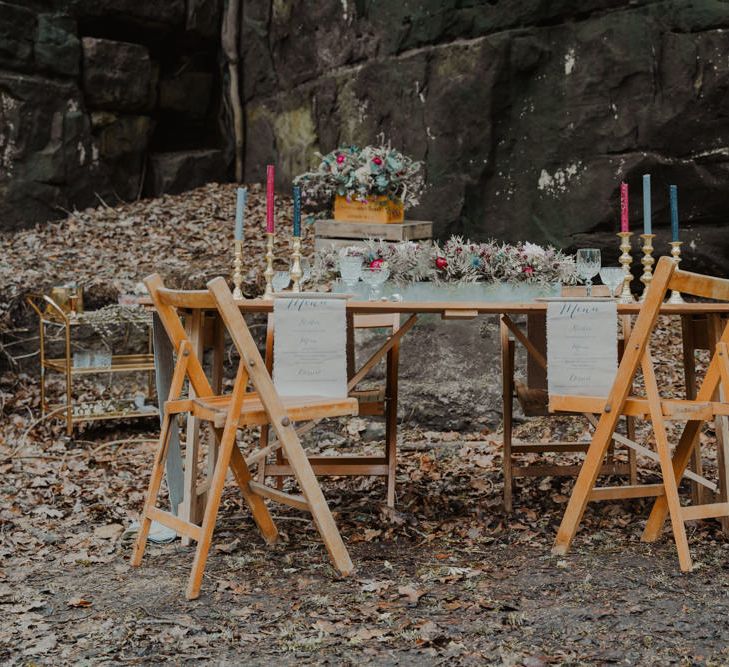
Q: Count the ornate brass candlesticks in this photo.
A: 6